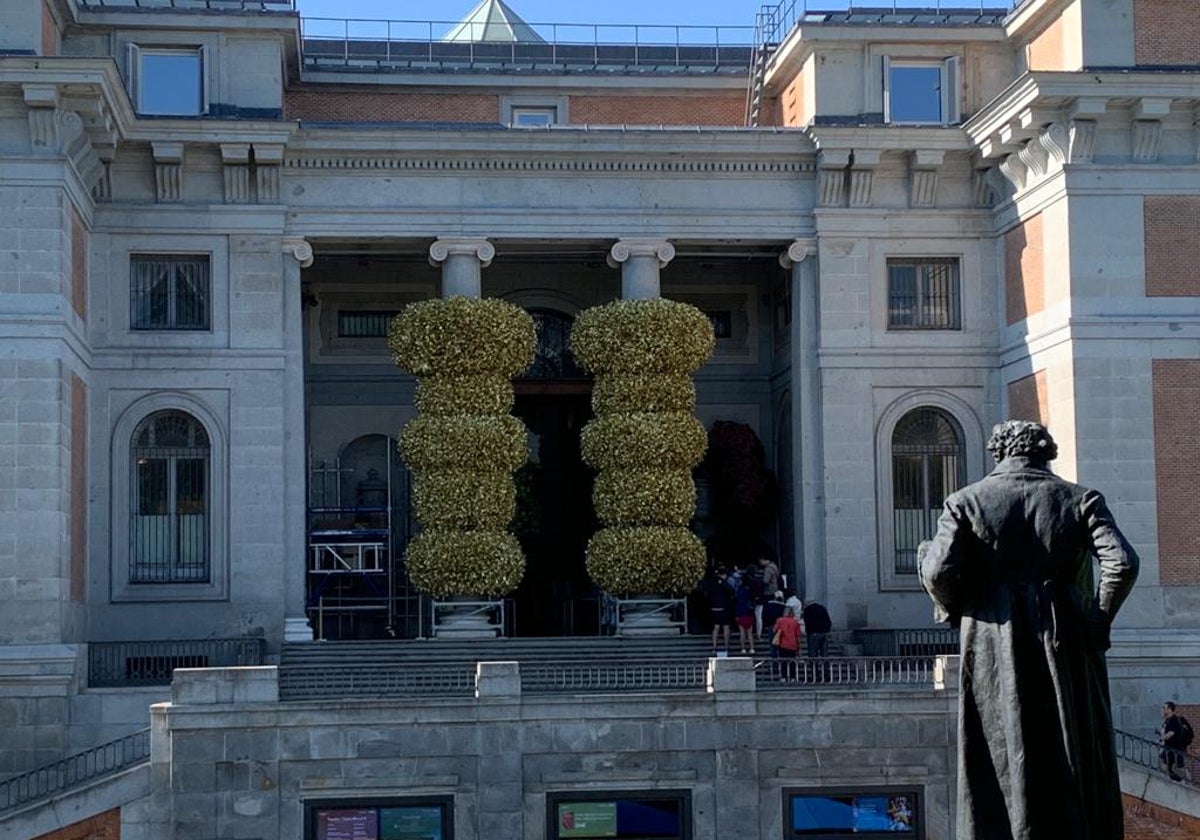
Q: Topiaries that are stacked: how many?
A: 10